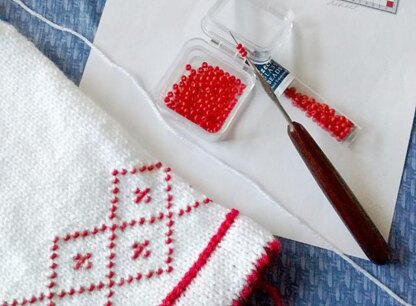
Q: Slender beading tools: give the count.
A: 1